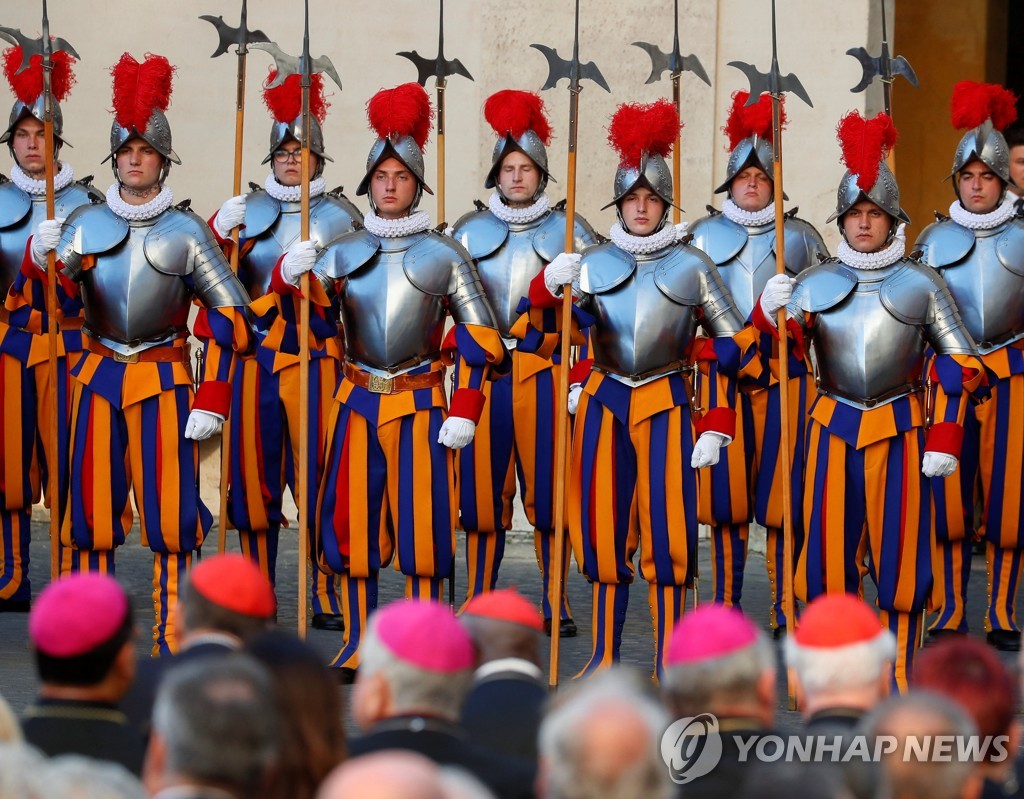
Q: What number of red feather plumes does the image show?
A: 9